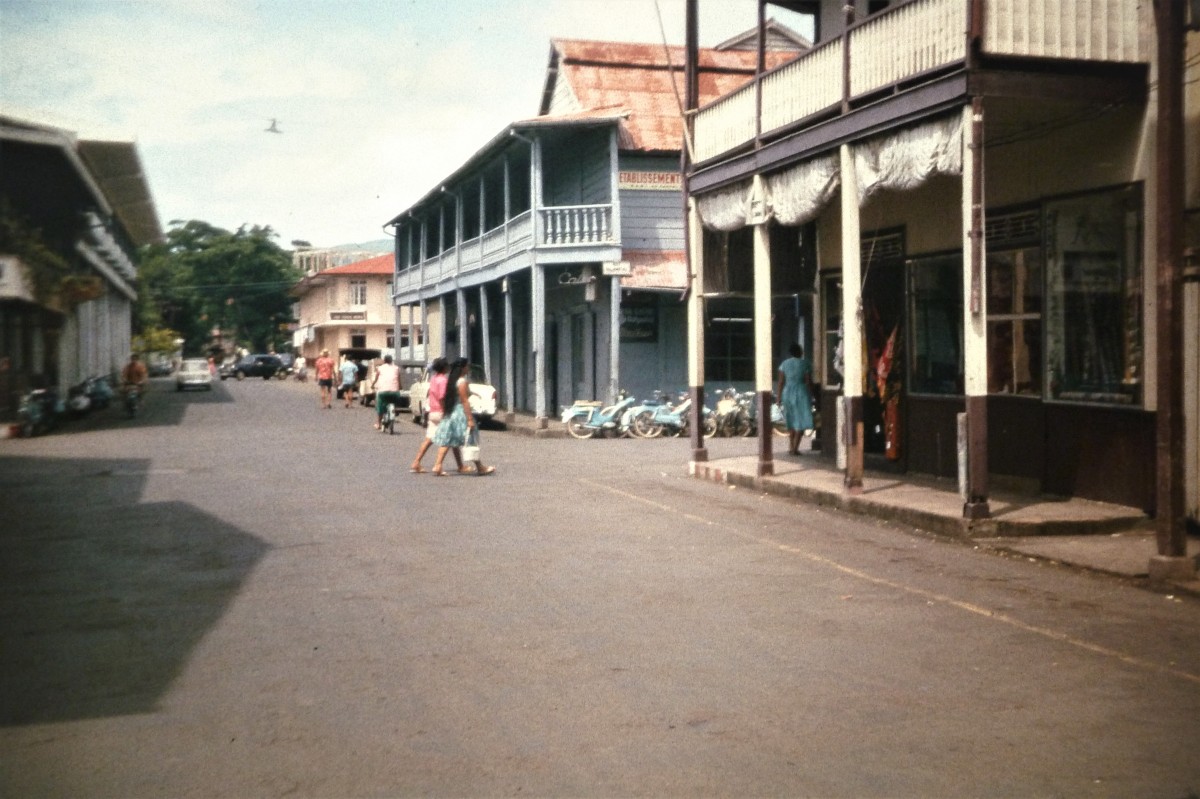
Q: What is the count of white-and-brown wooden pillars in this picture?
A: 4